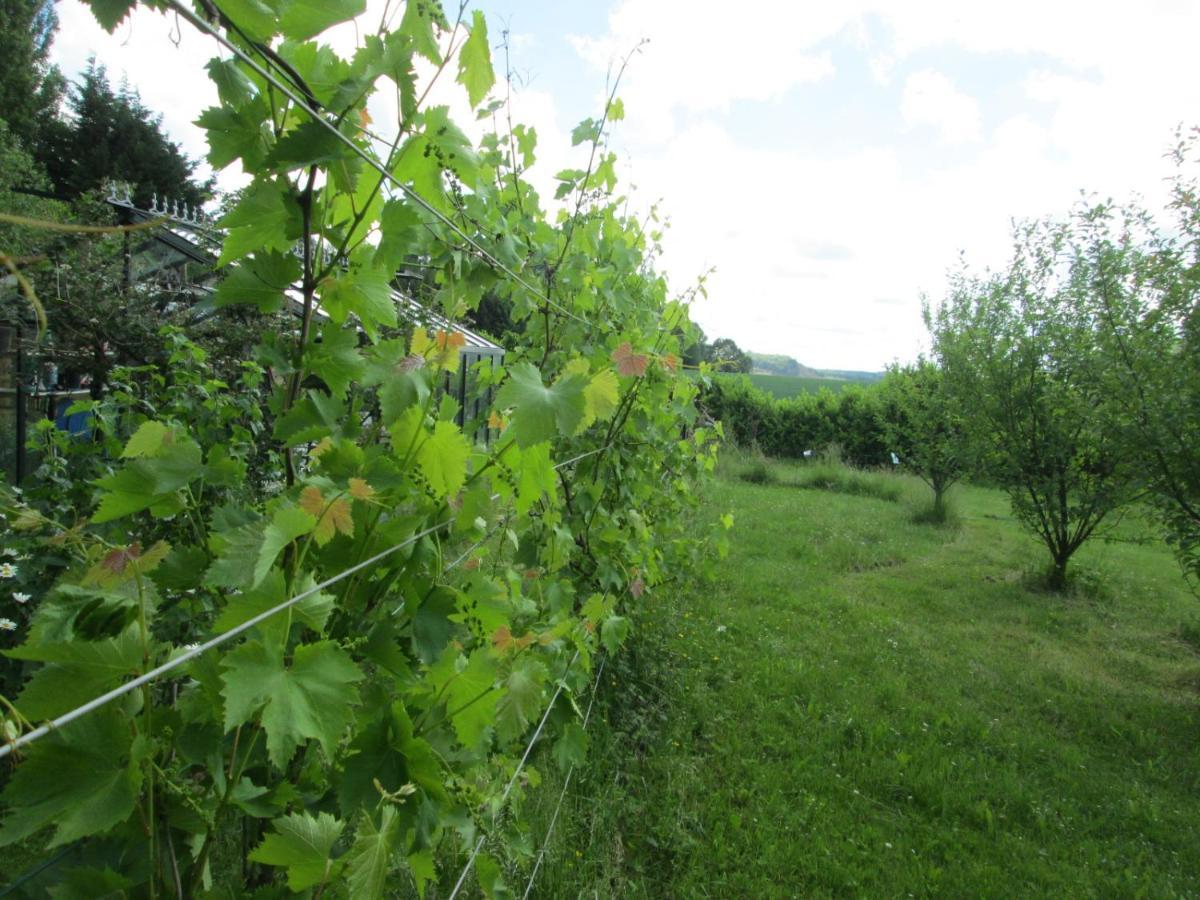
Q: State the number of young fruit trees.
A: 3